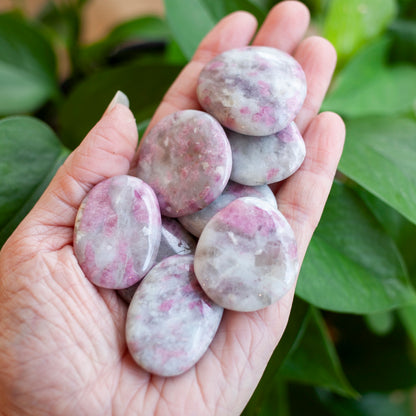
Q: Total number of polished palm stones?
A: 8